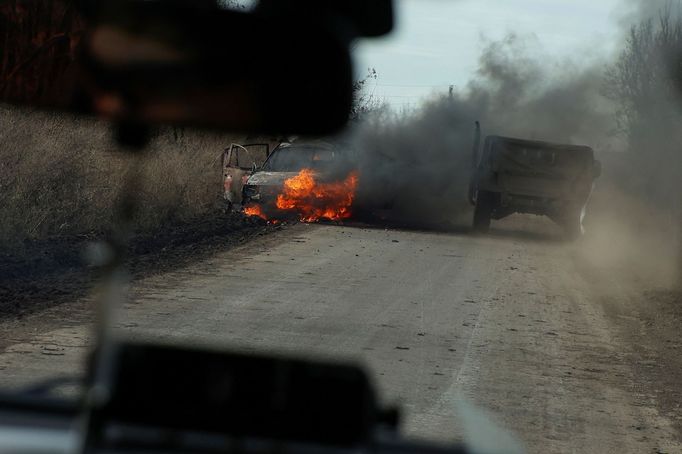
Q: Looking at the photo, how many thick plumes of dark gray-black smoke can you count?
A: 1